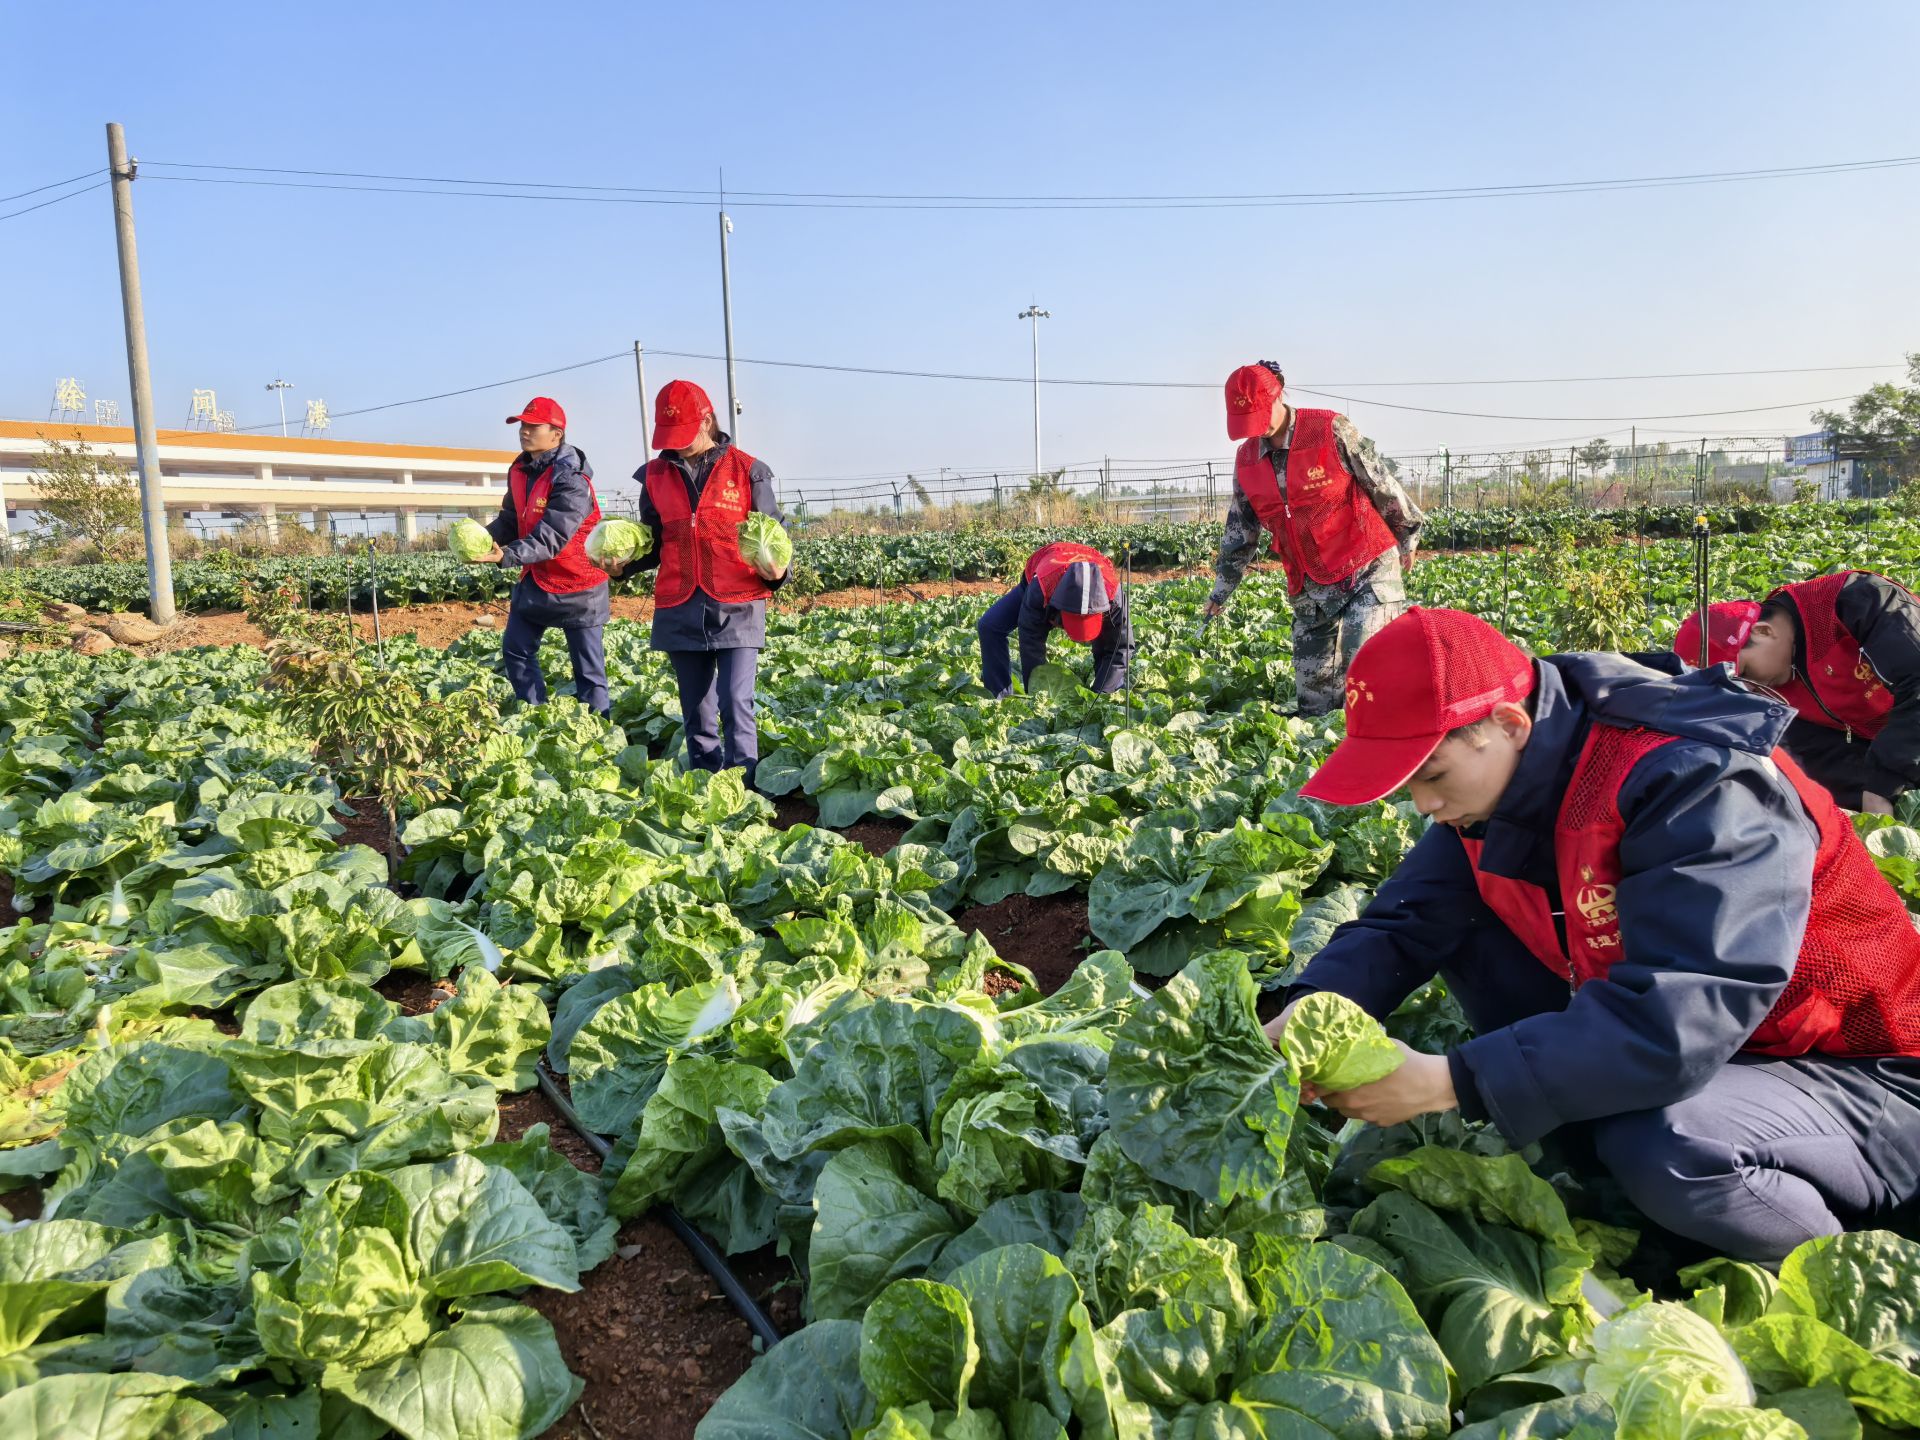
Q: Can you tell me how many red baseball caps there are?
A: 6